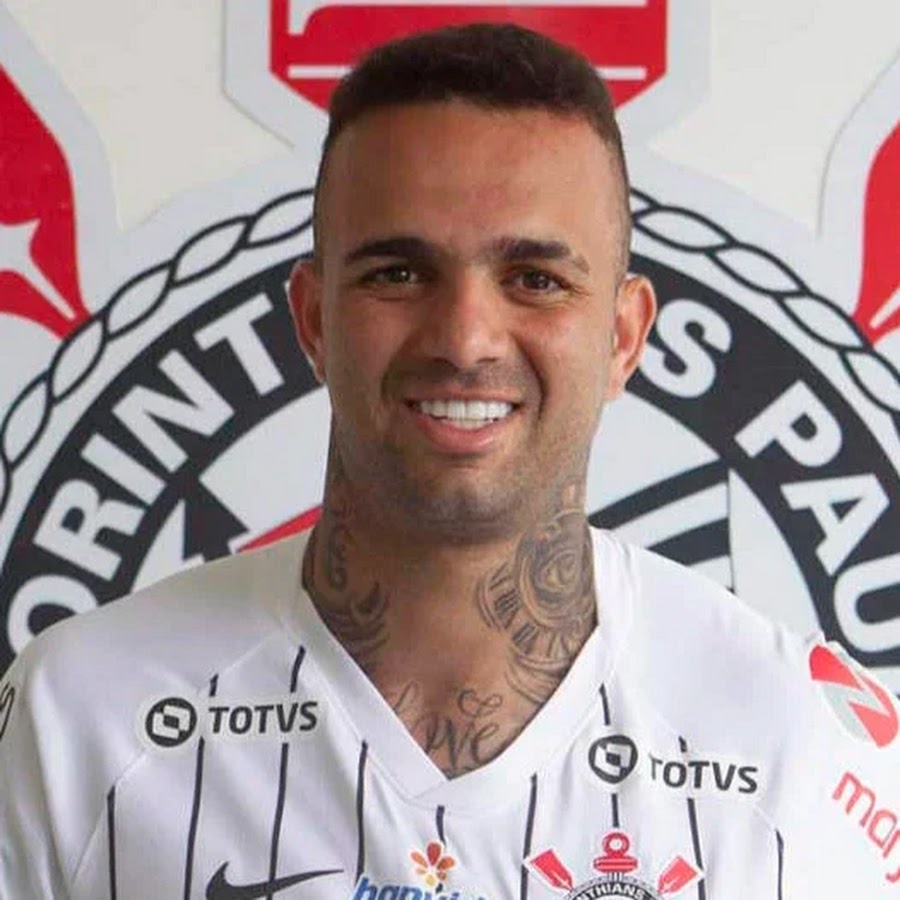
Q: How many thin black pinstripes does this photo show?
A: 9